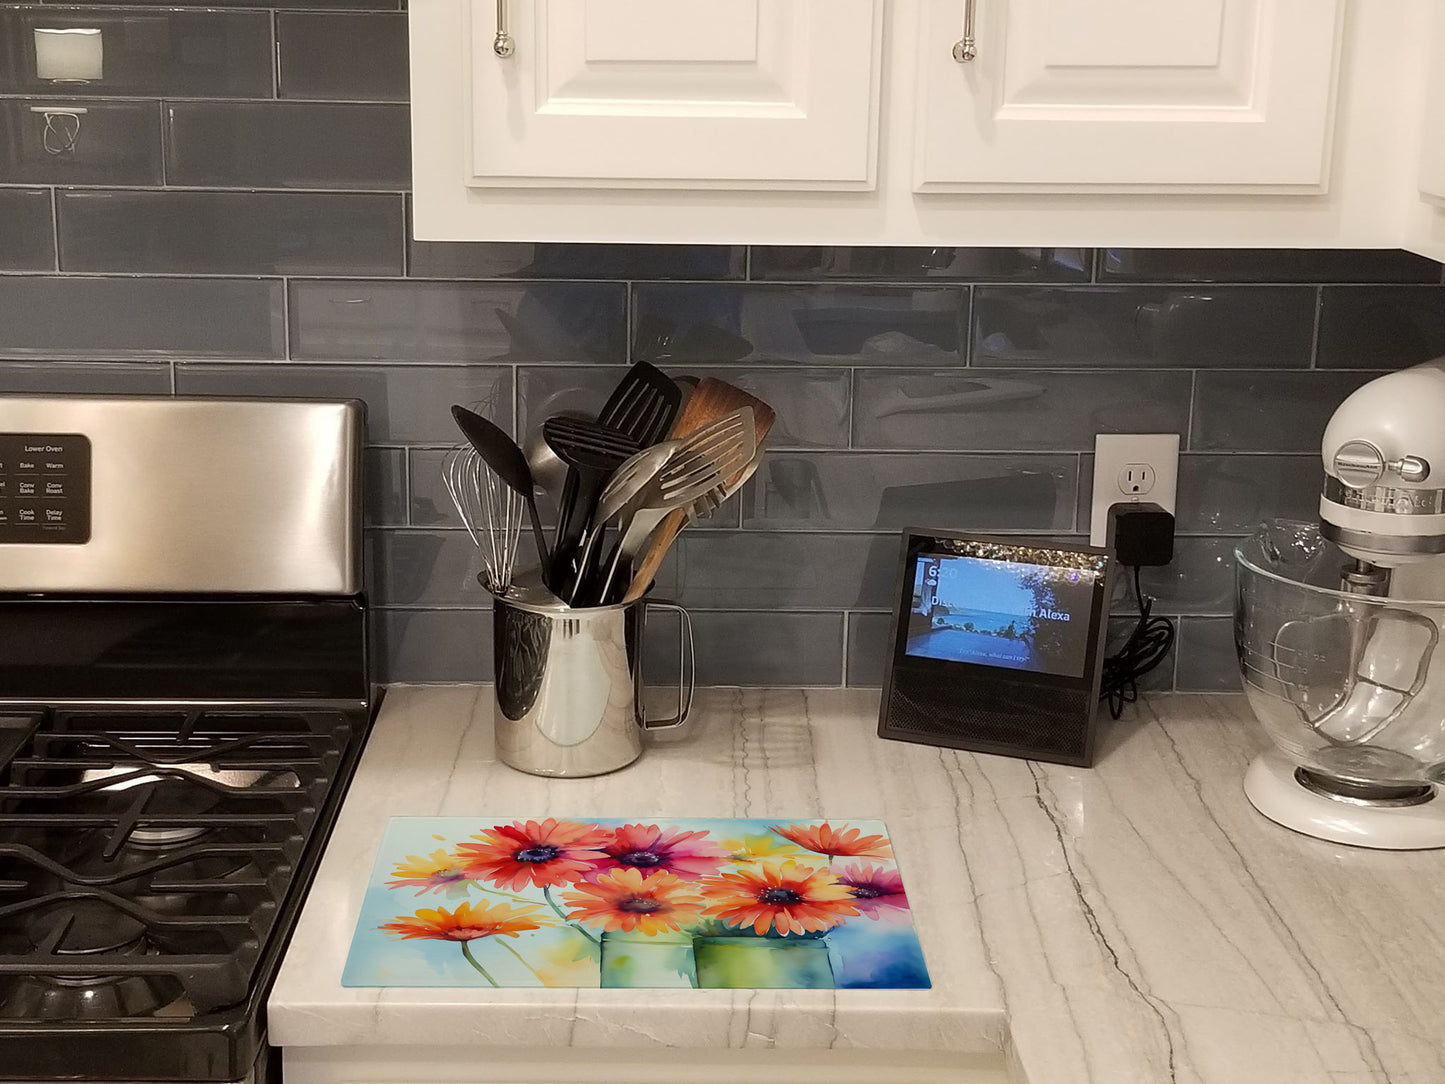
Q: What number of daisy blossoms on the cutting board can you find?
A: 9